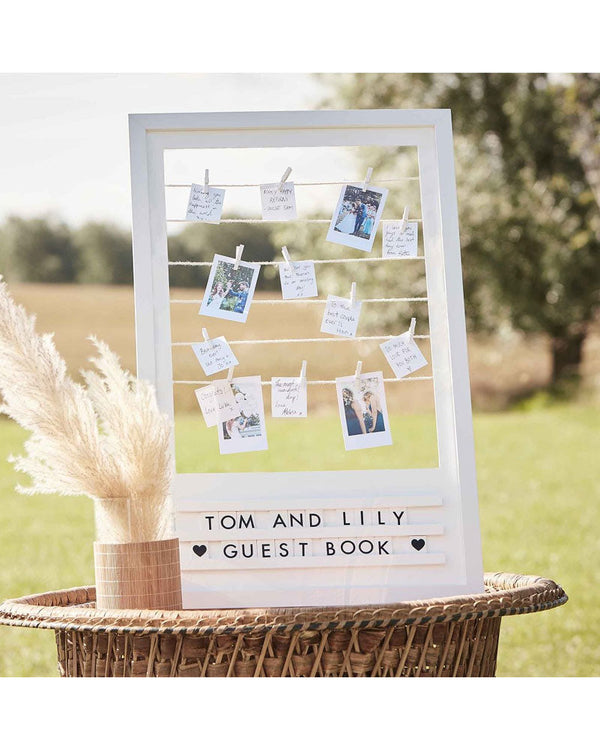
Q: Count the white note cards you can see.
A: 9